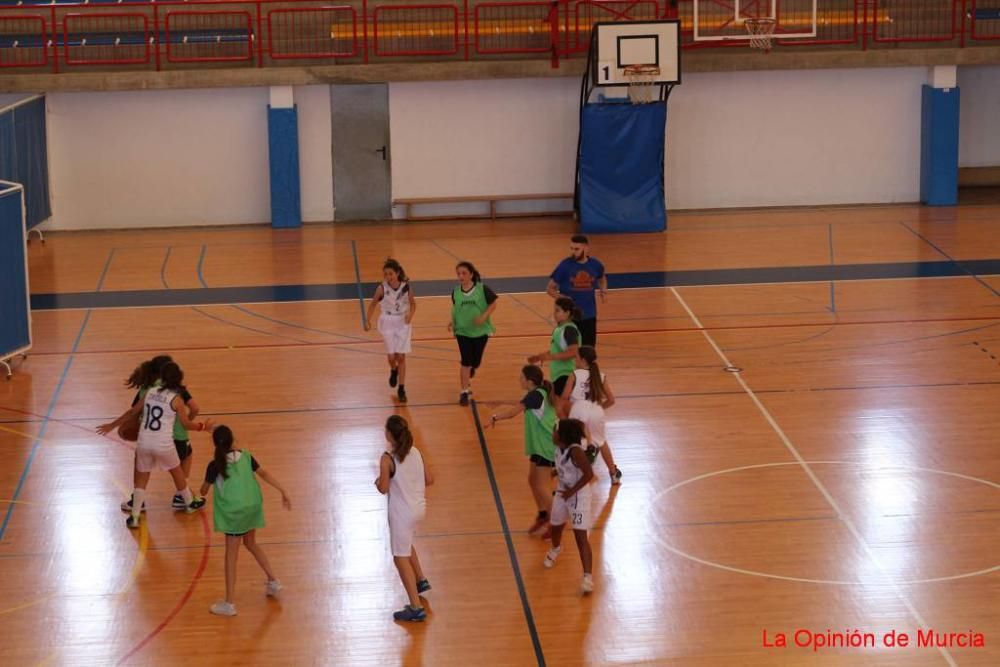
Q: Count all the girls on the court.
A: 10